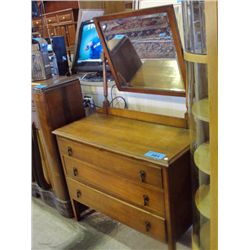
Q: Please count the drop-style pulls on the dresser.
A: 6